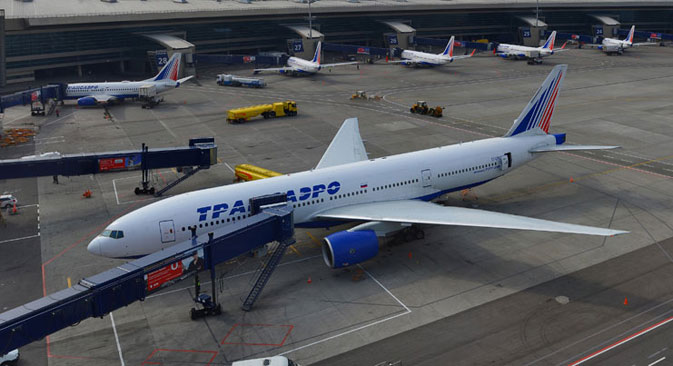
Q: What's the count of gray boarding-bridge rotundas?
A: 5